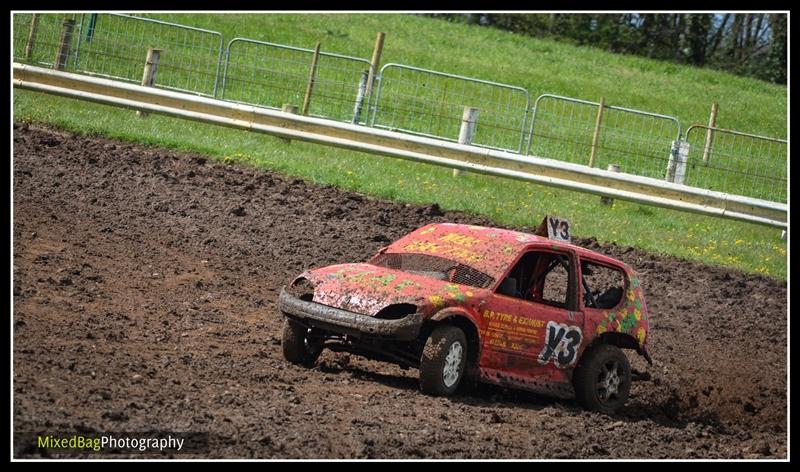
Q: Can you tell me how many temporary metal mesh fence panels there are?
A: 6